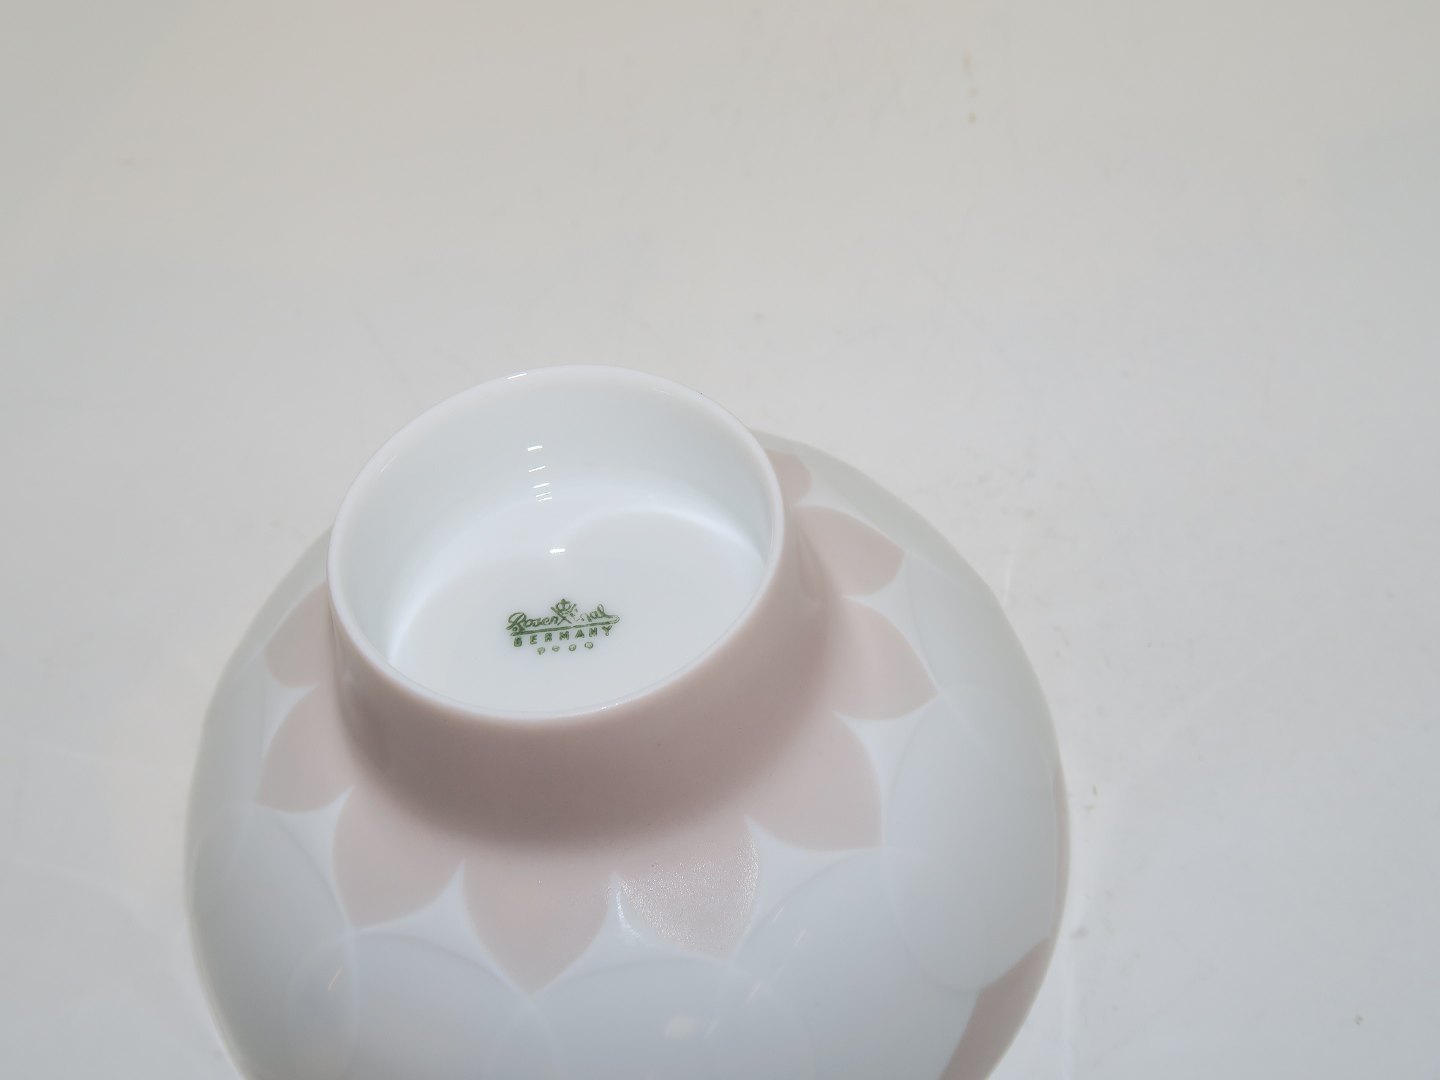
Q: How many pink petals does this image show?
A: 9